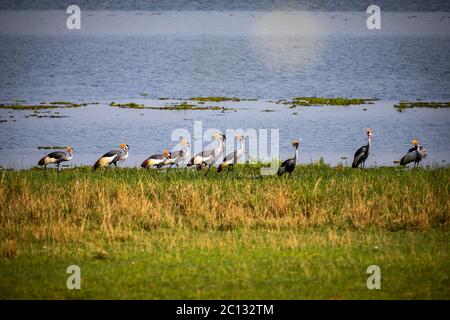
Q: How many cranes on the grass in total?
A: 9